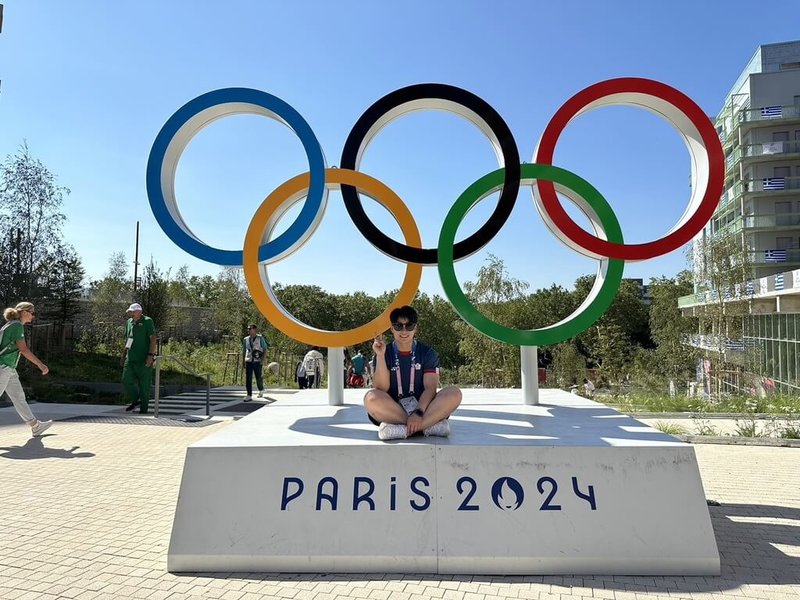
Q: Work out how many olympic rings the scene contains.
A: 5